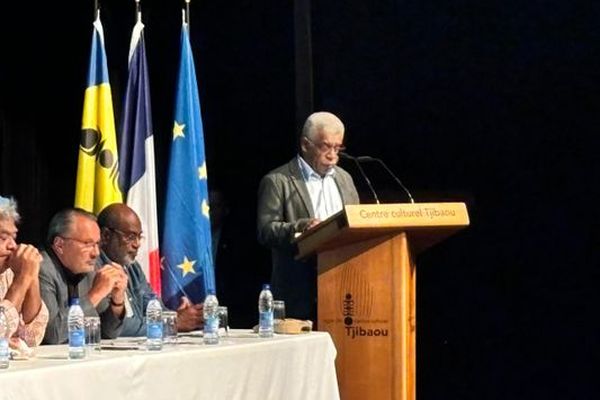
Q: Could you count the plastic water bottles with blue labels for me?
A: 5